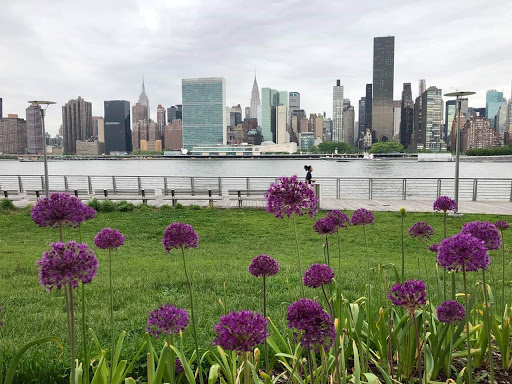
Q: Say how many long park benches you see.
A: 5